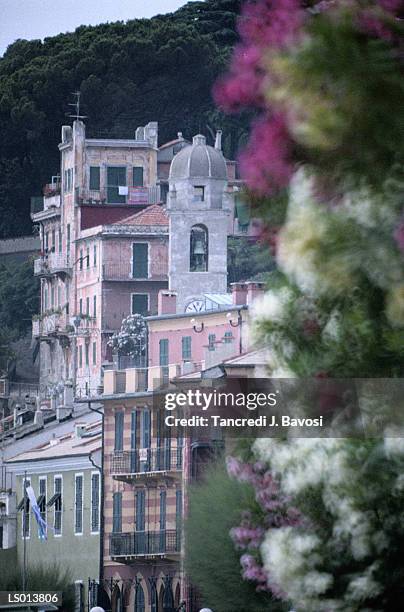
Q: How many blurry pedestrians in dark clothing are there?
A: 0